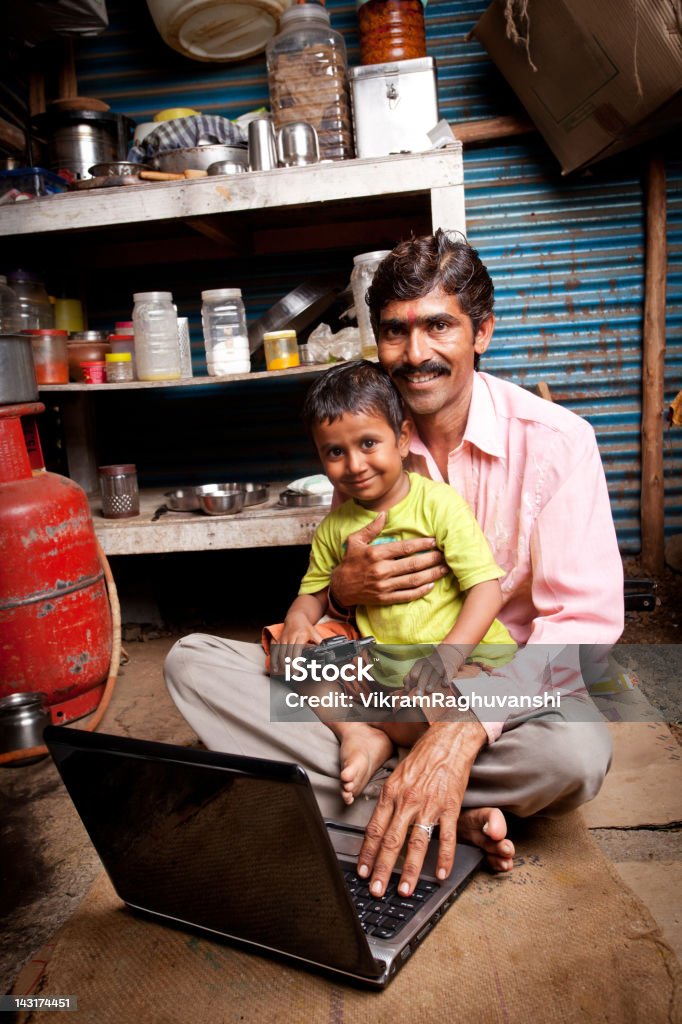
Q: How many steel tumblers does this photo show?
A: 2